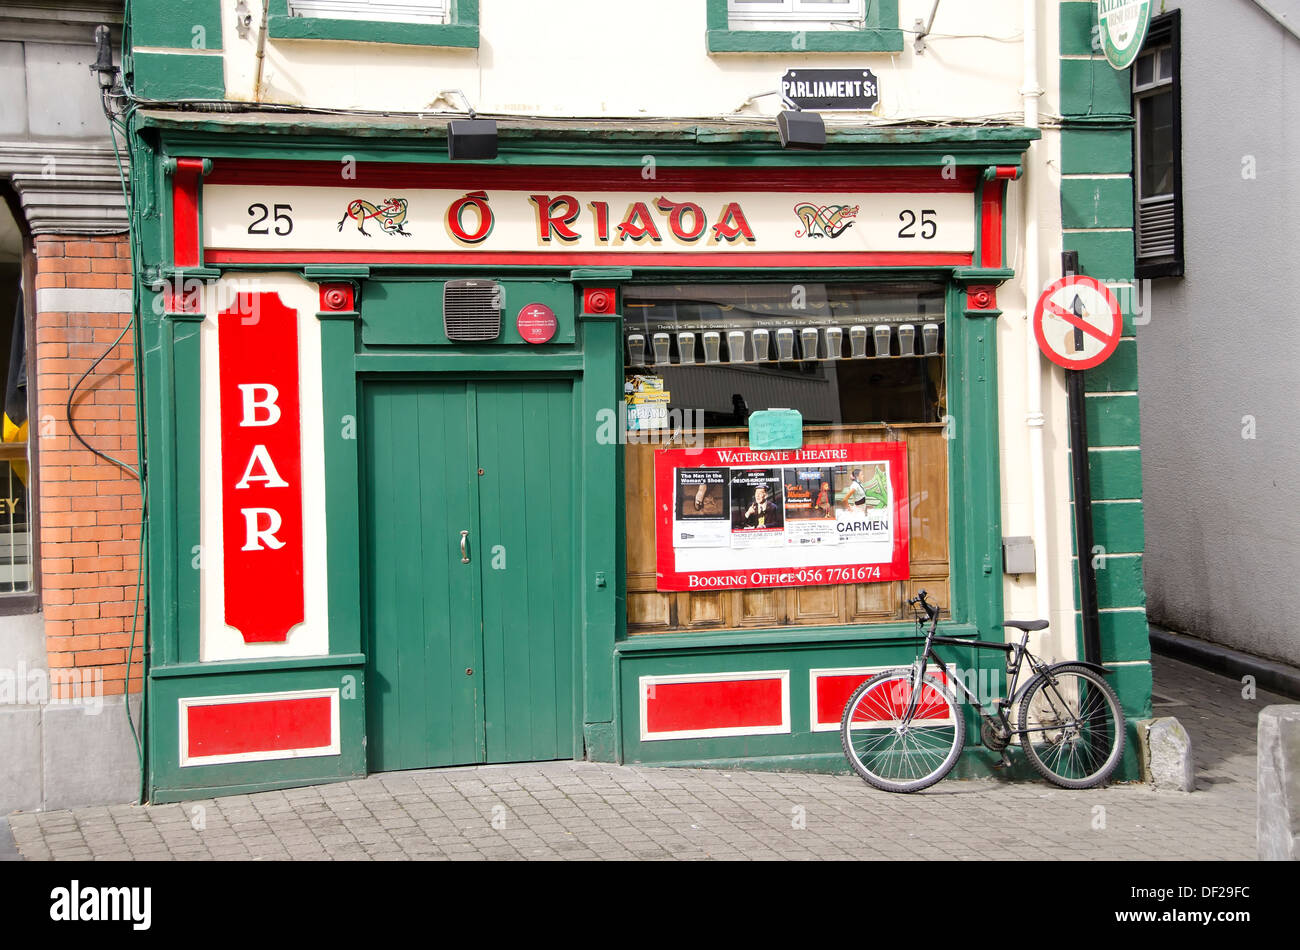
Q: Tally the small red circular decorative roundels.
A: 4